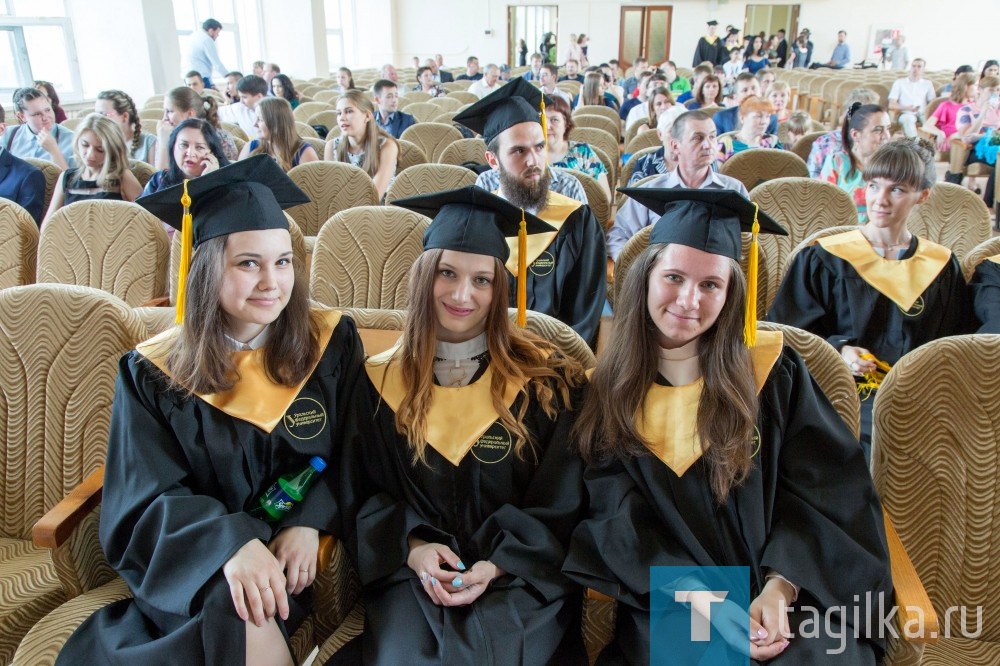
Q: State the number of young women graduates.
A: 4